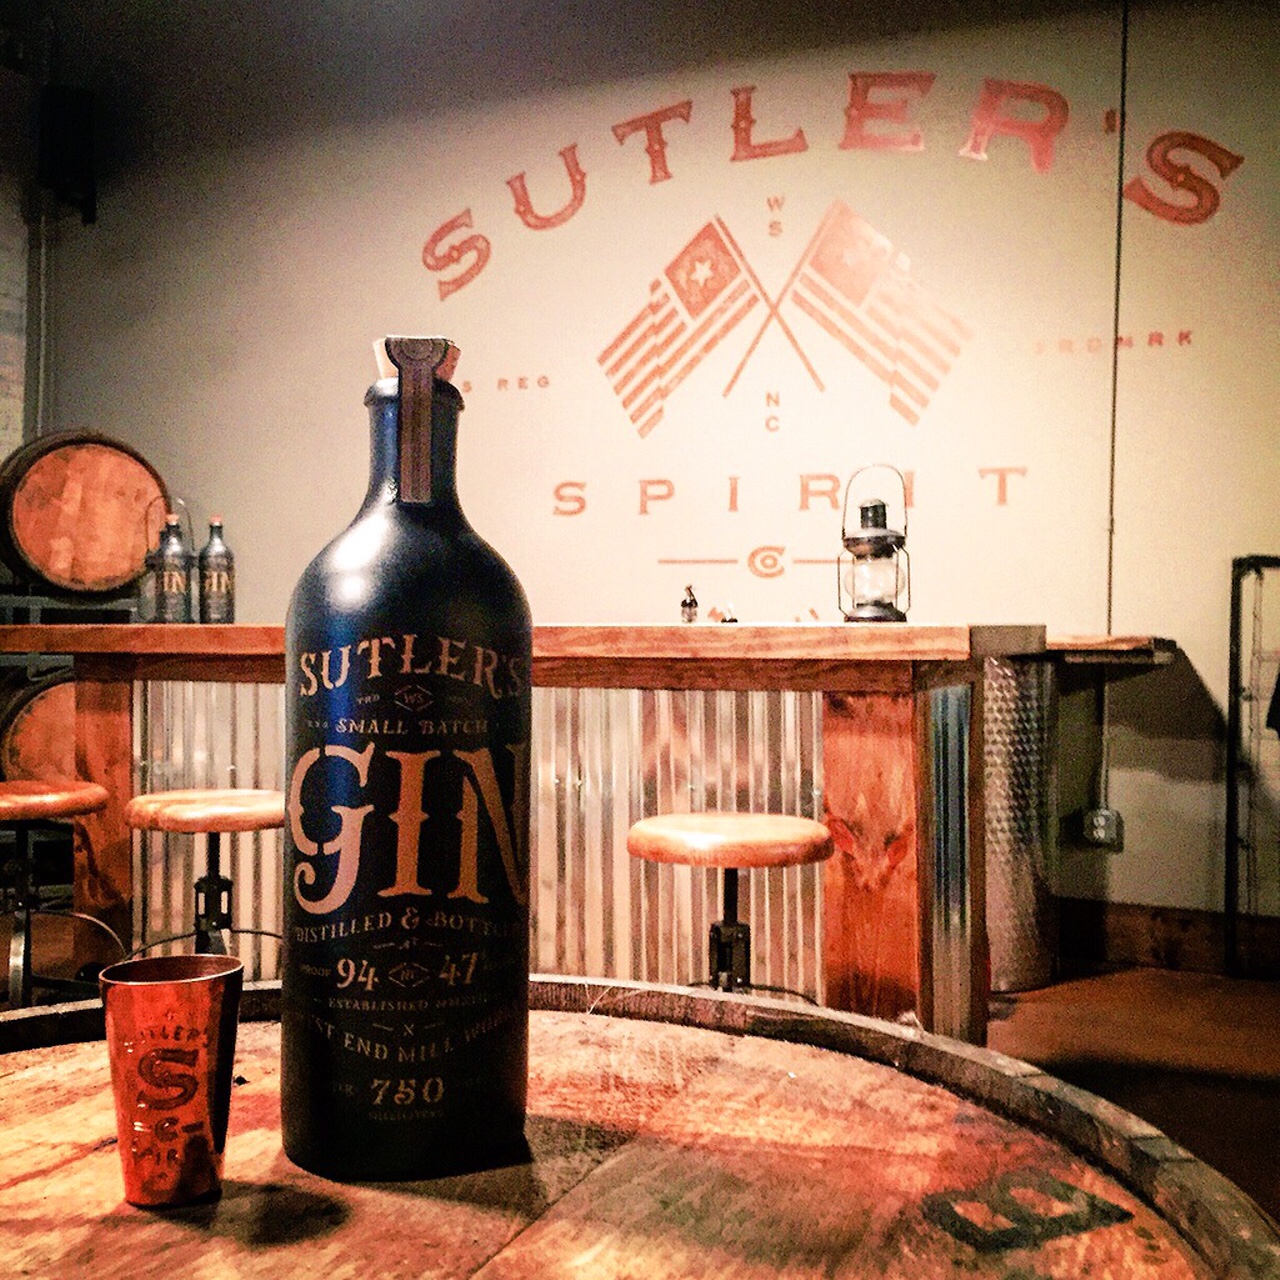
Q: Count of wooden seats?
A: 3